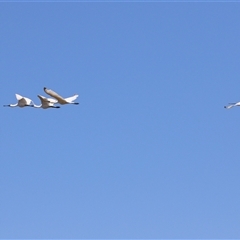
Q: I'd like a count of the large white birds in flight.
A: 4